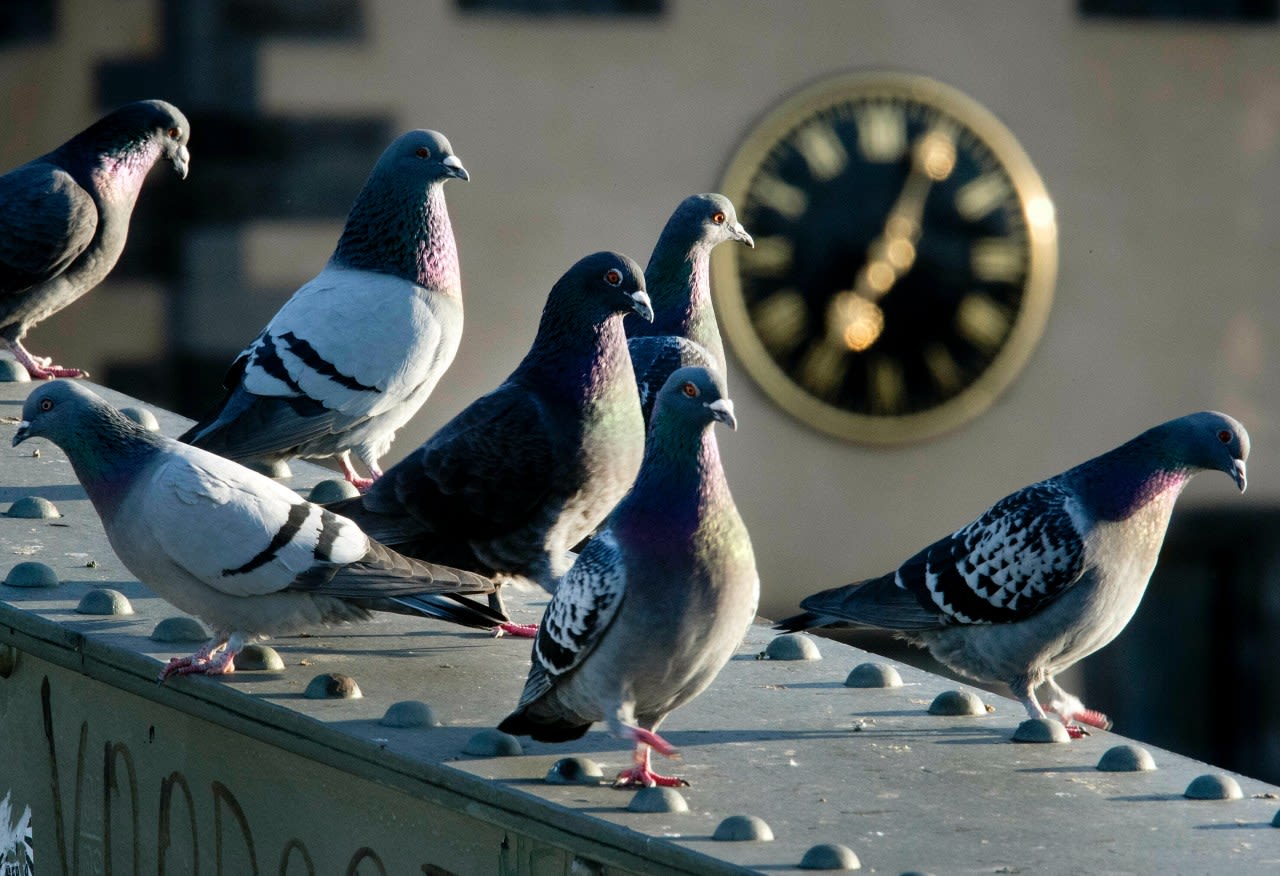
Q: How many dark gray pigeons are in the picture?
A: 2